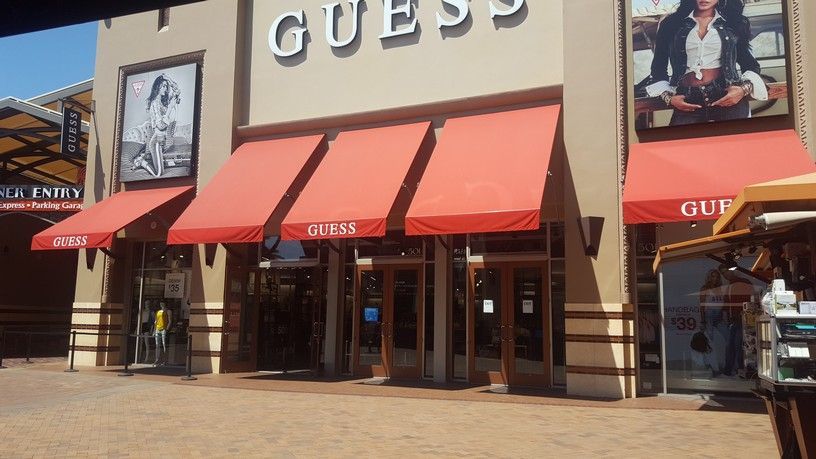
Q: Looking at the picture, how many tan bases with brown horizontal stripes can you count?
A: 3